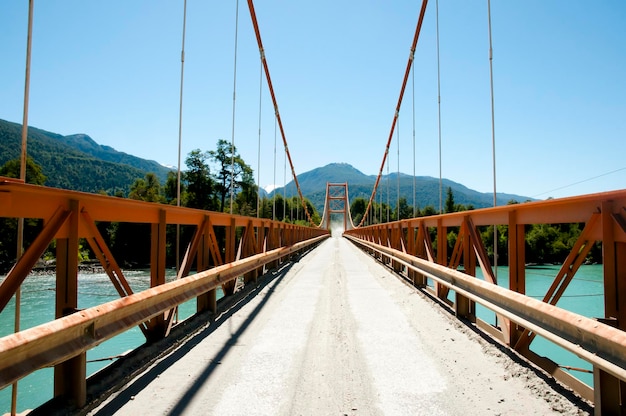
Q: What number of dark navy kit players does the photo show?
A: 0